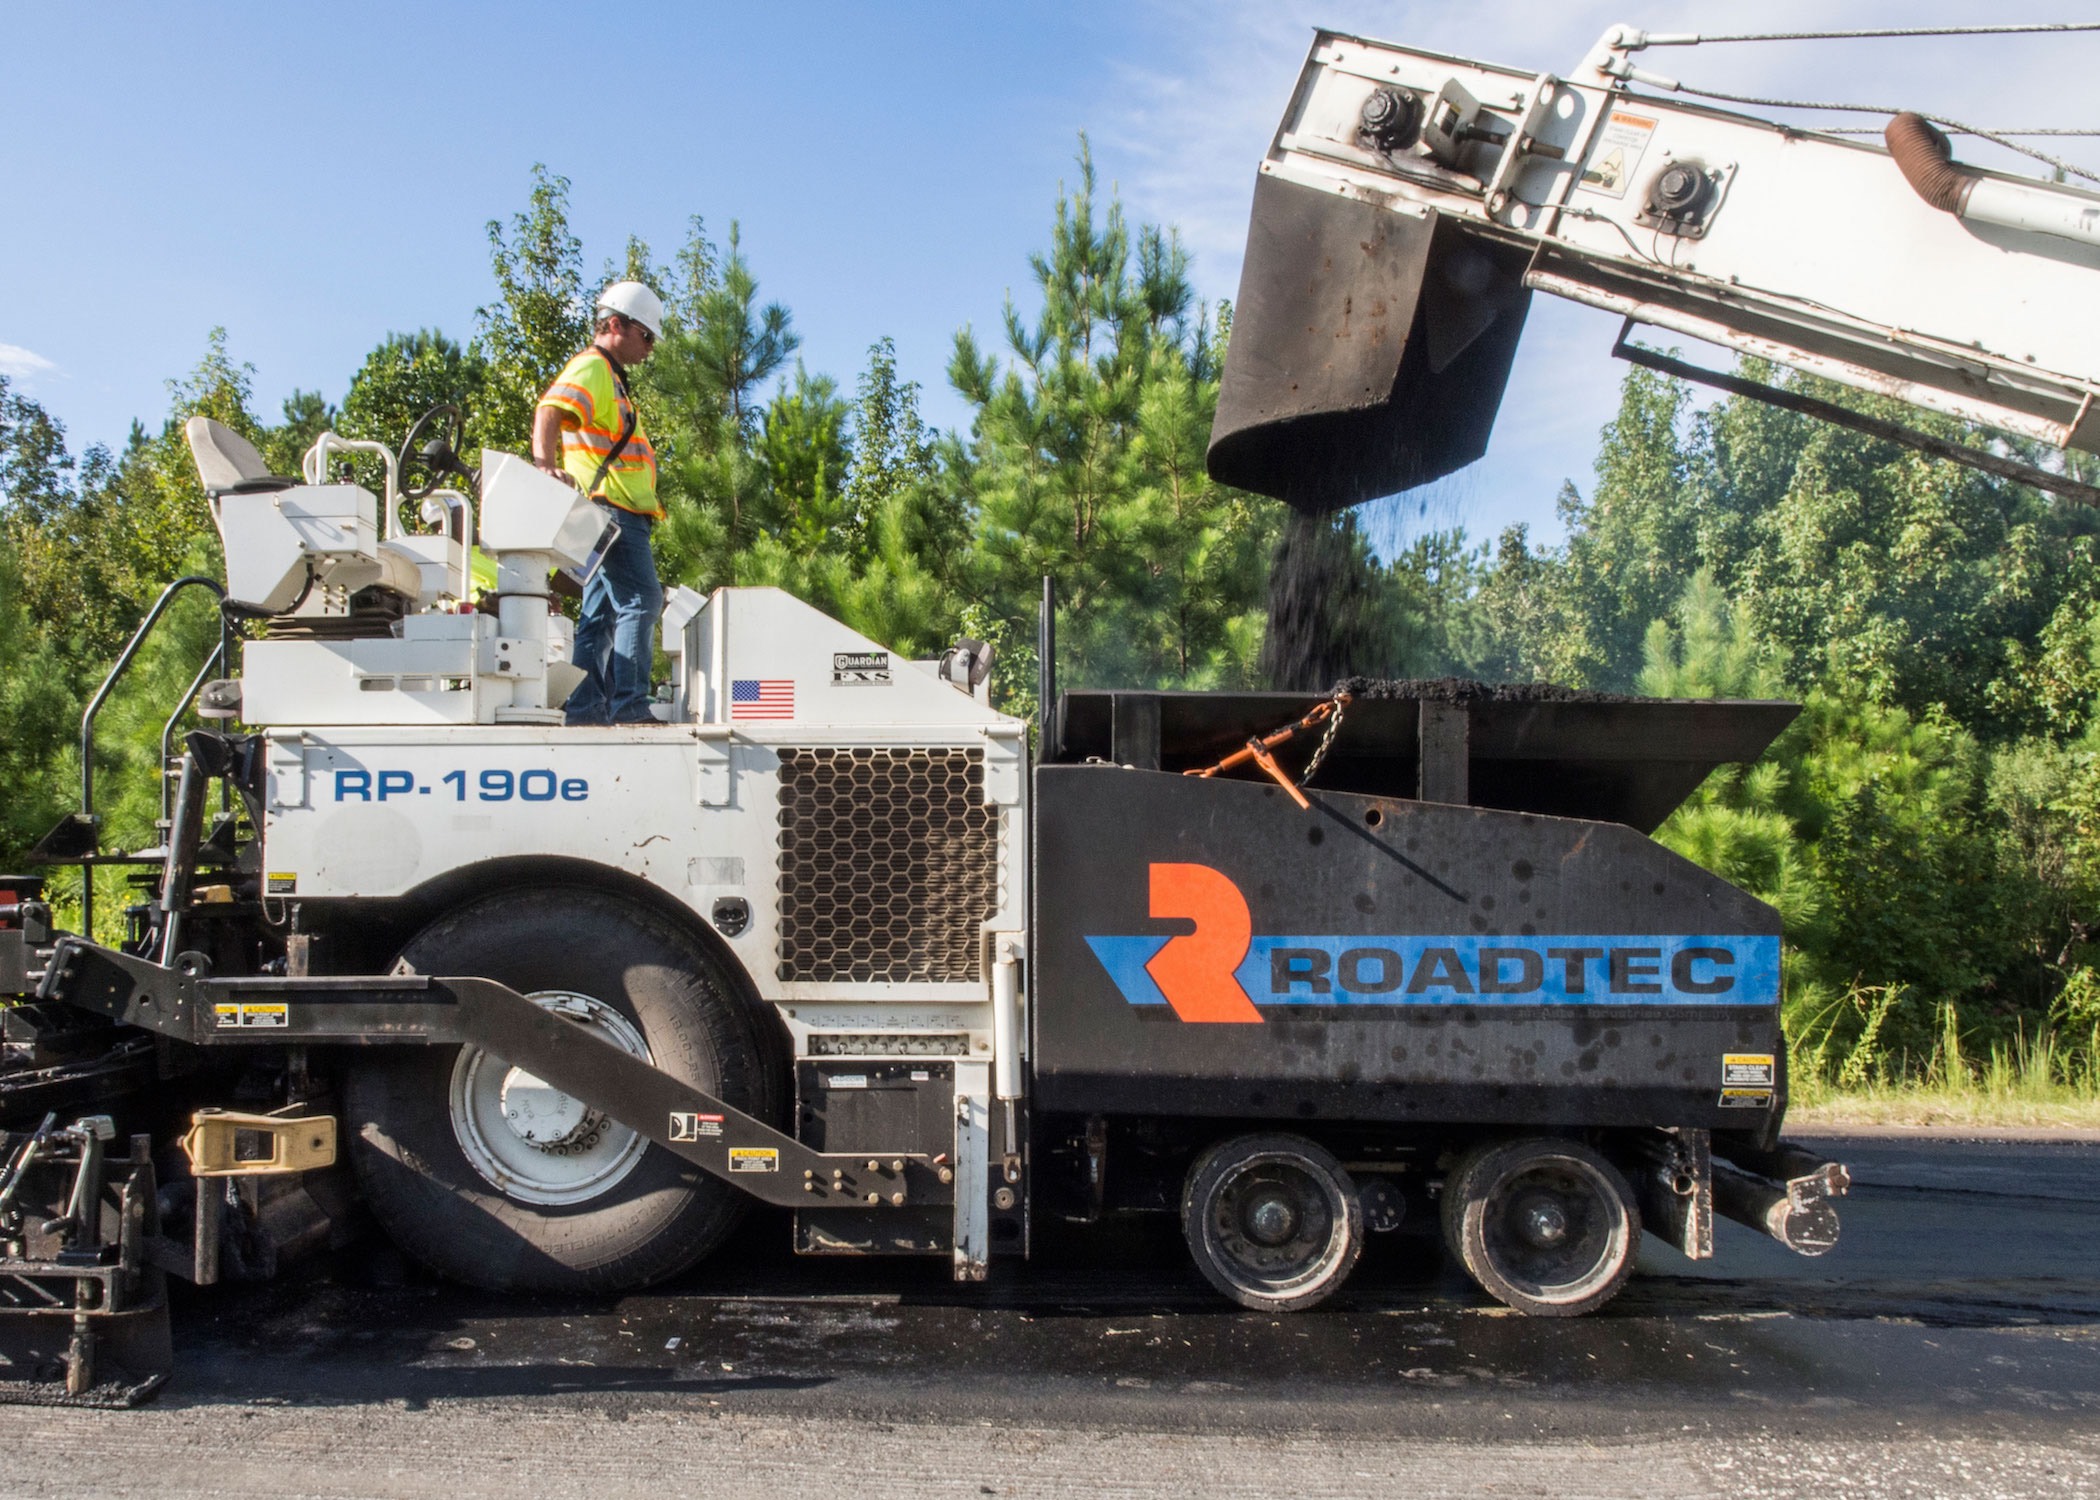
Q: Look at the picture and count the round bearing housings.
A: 2